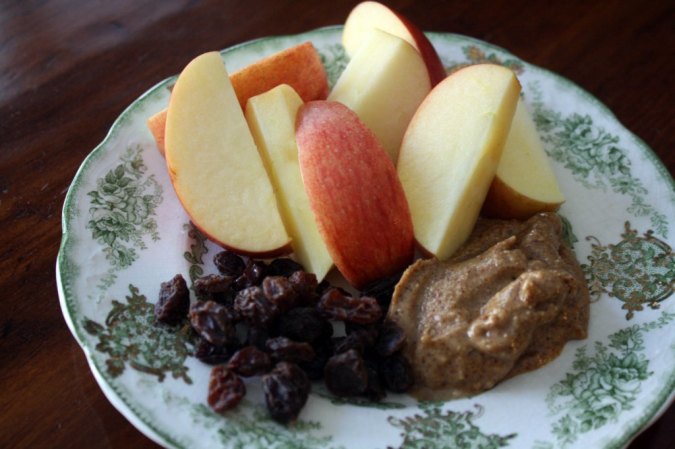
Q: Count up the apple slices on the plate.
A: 8